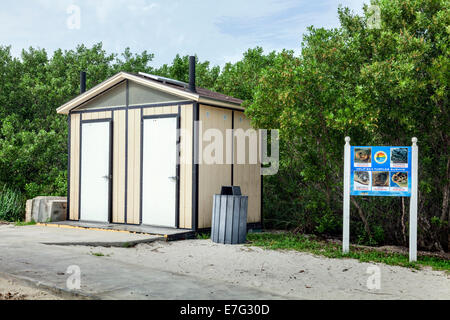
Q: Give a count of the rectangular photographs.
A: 5